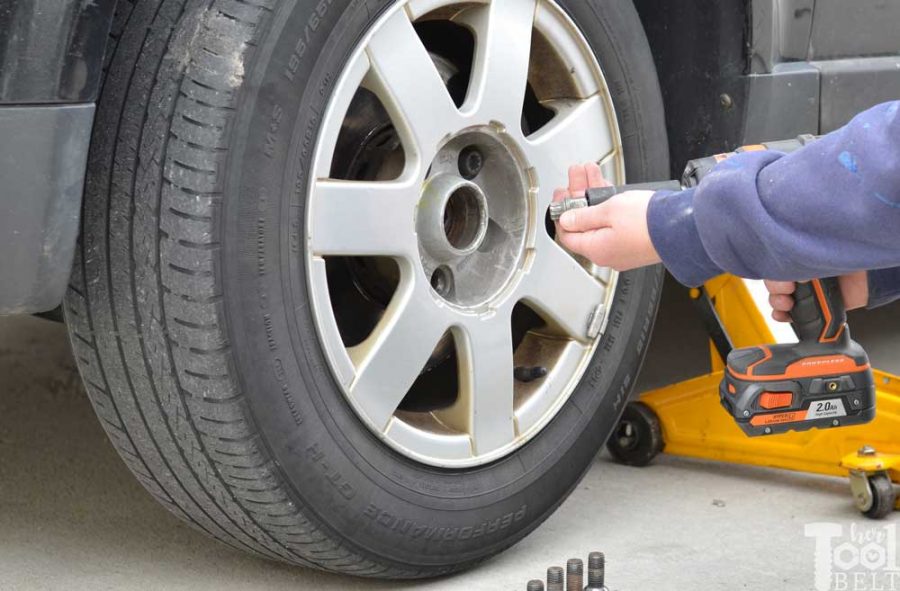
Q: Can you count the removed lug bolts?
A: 4